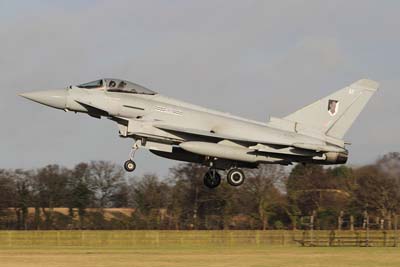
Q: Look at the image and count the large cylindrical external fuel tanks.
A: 2